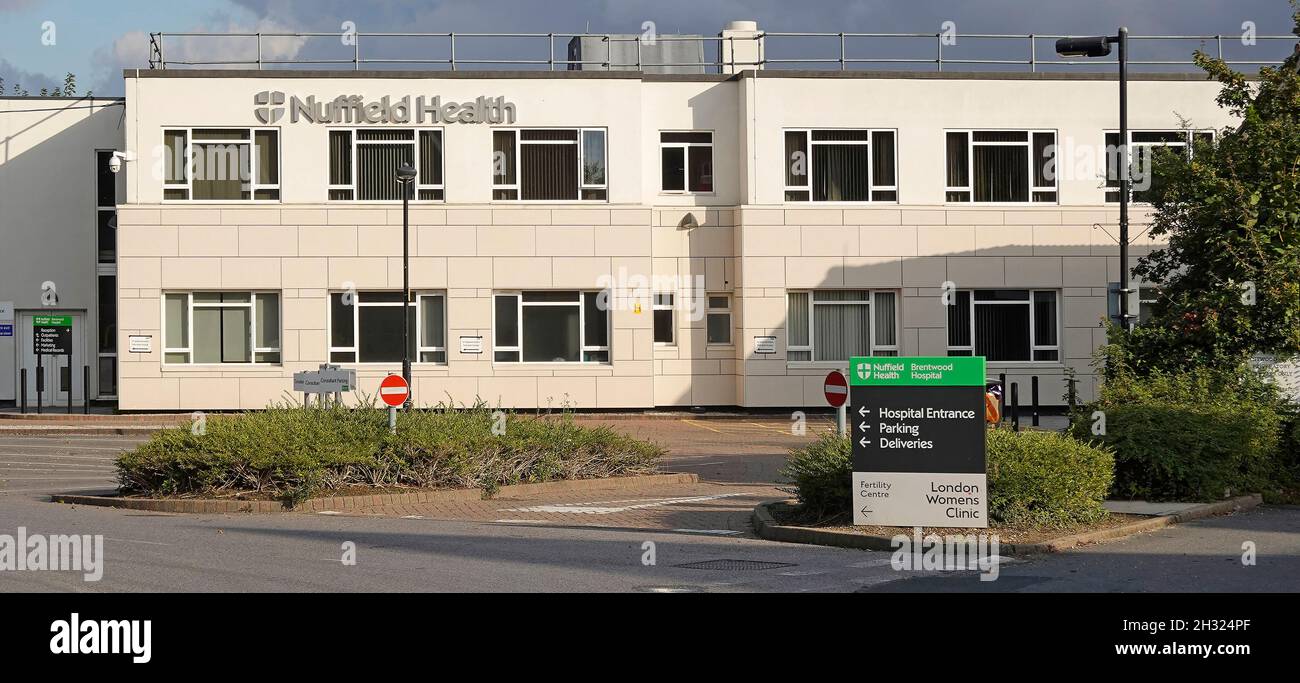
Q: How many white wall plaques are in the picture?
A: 3